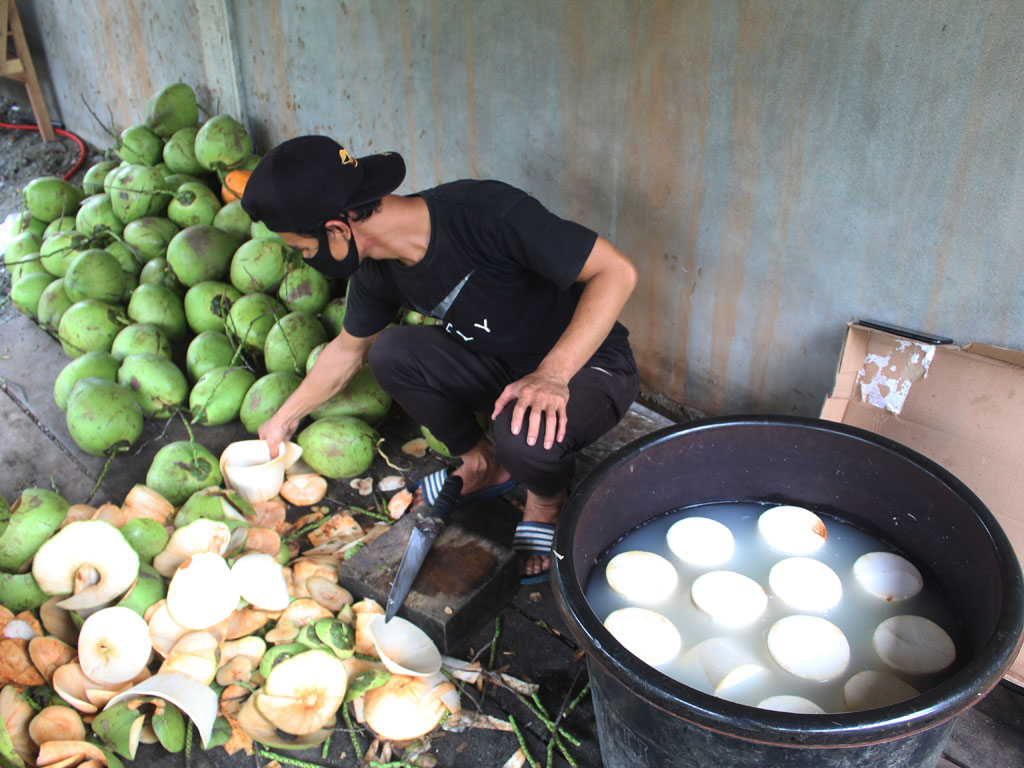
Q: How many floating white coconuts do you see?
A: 12